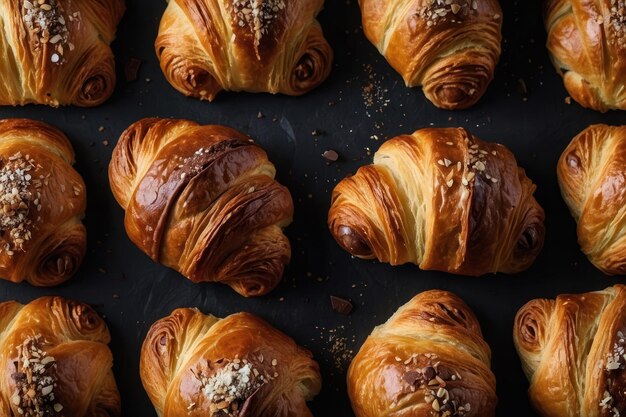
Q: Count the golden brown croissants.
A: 12